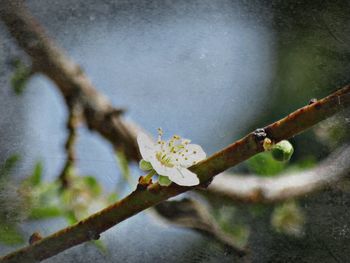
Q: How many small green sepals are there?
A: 2